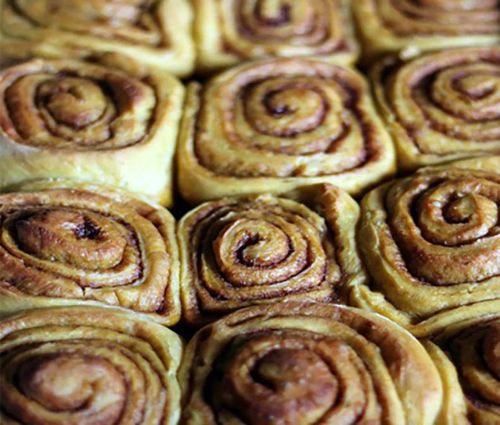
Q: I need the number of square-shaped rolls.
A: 12